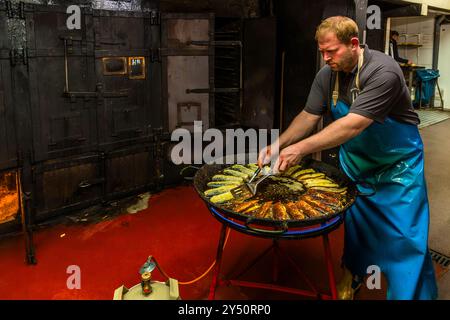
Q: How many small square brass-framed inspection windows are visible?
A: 2